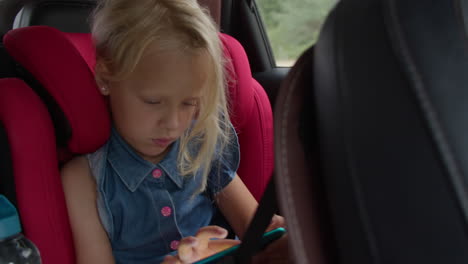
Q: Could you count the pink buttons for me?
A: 3